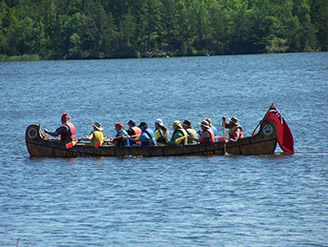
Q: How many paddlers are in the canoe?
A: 11